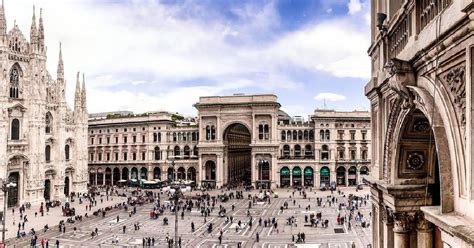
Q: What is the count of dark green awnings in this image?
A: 4